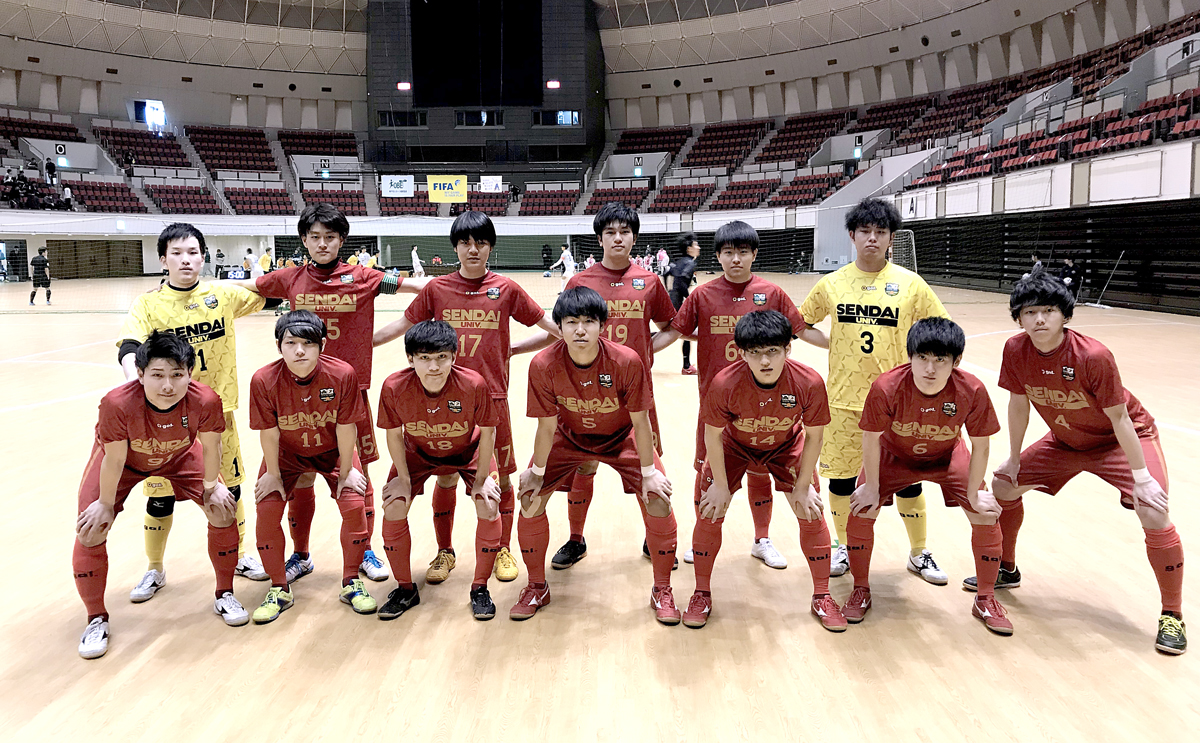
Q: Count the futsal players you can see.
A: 13